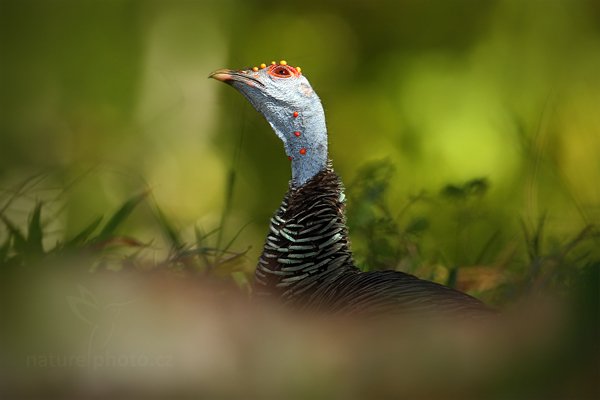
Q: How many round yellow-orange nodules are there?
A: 5